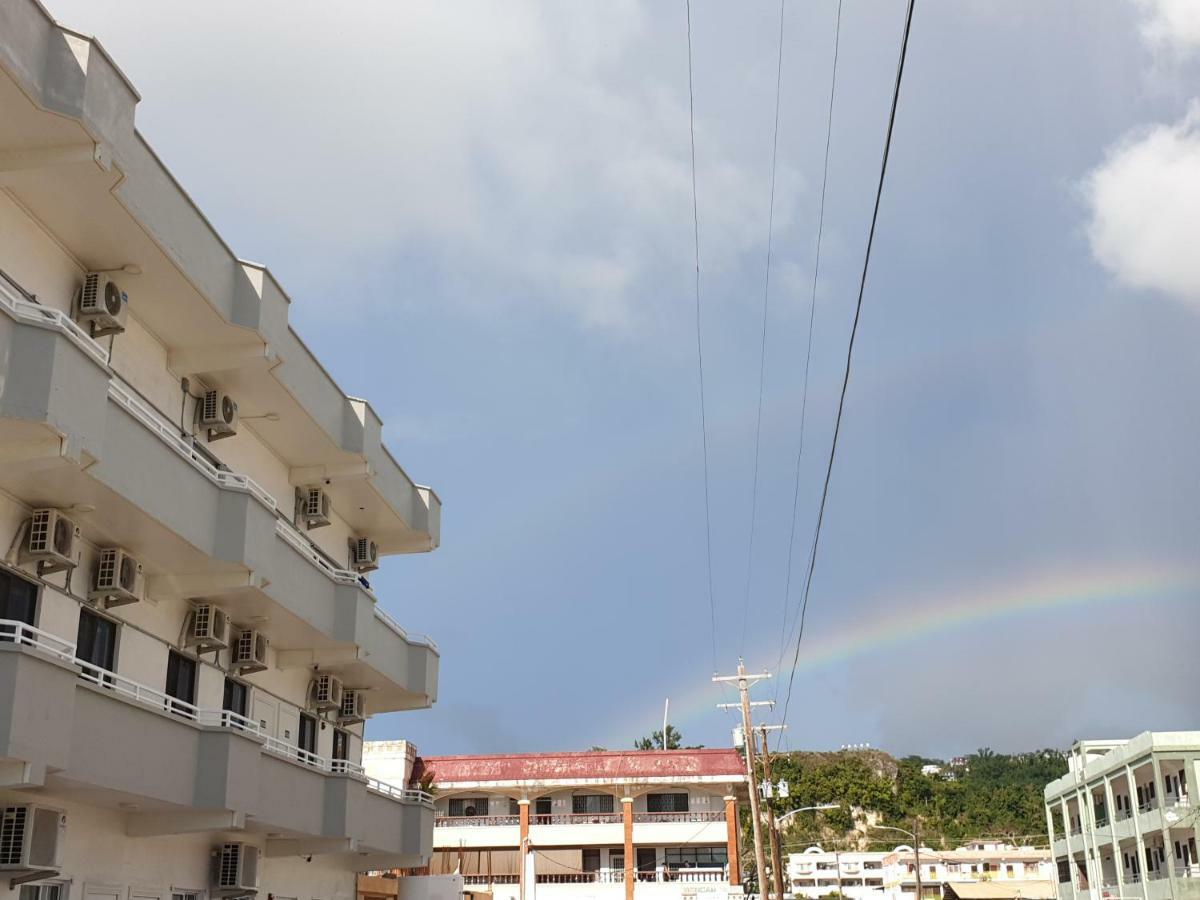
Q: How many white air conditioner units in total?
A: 12